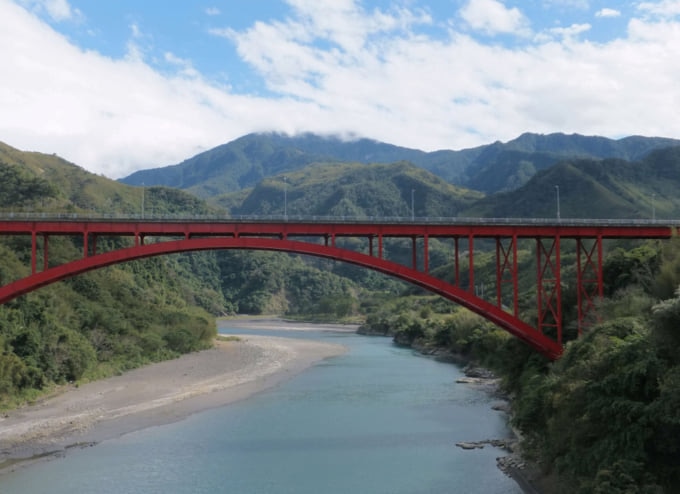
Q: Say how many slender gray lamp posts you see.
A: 5